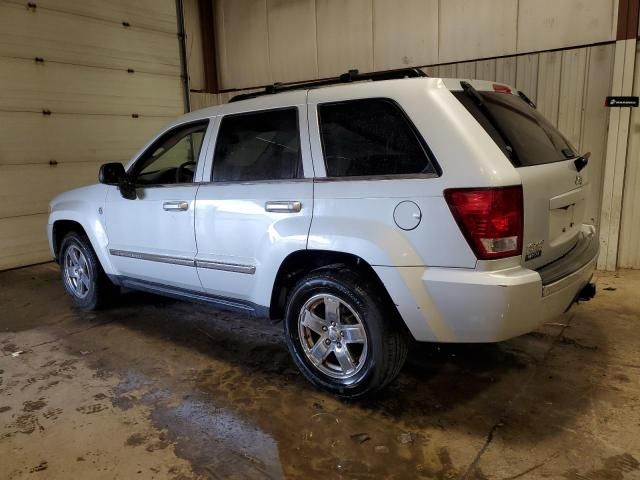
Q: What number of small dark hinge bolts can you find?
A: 7